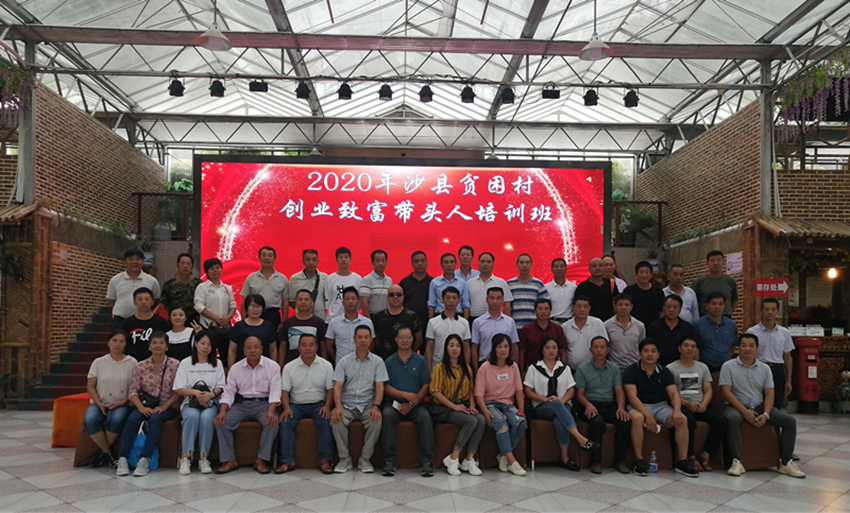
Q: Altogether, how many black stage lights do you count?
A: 12